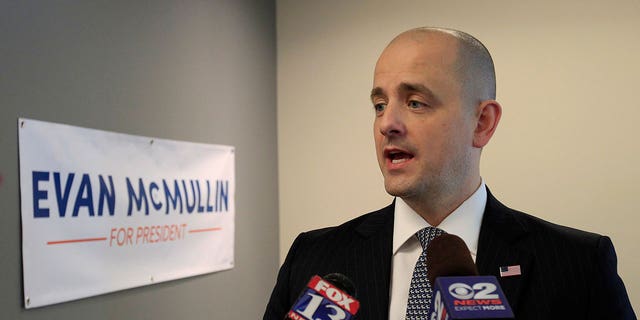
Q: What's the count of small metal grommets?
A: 6